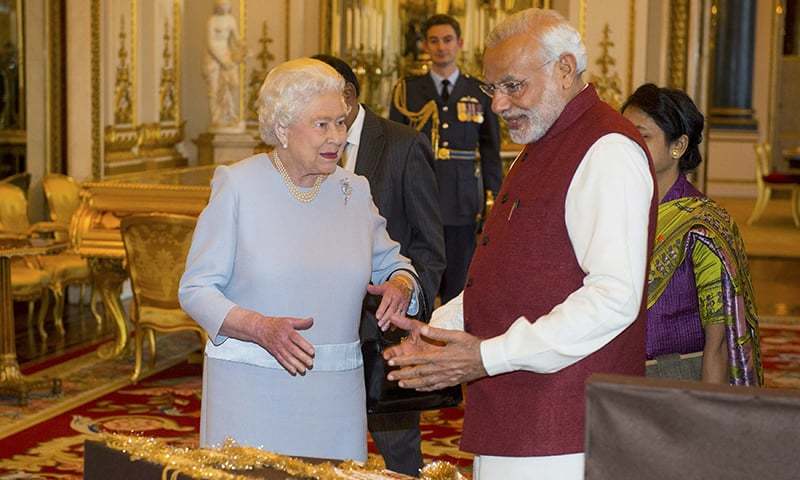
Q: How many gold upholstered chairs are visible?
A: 3